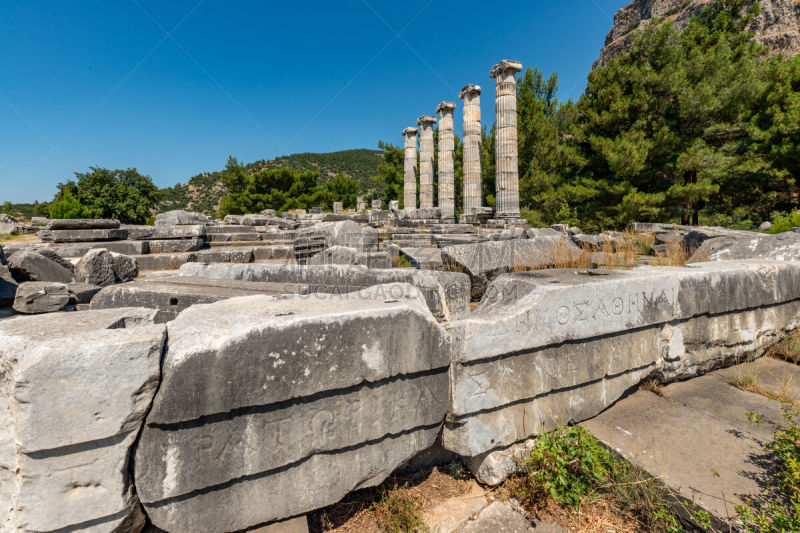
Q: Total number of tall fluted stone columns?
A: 5